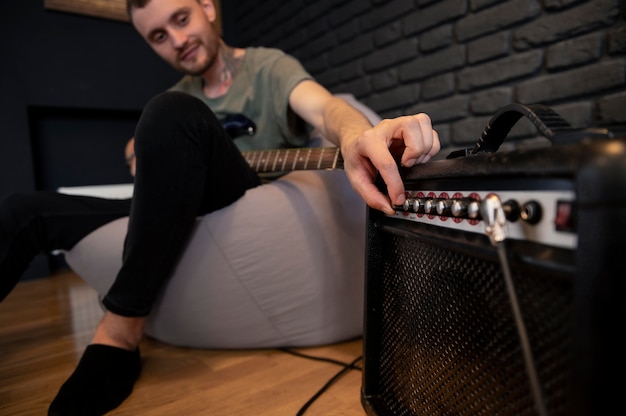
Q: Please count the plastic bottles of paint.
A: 0